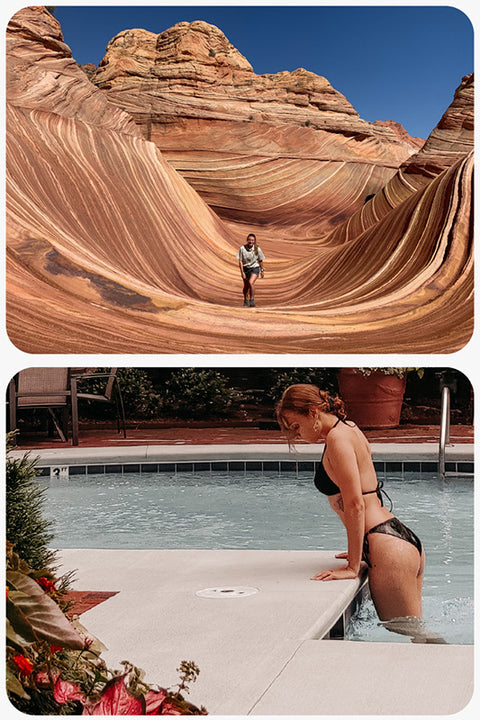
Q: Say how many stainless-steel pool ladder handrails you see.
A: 1